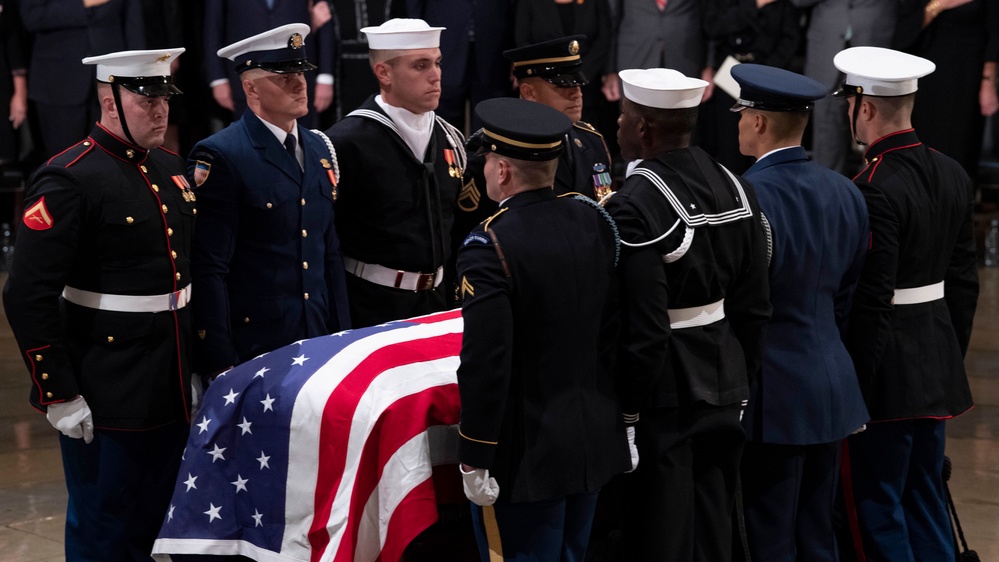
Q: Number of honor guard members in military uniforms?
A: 8